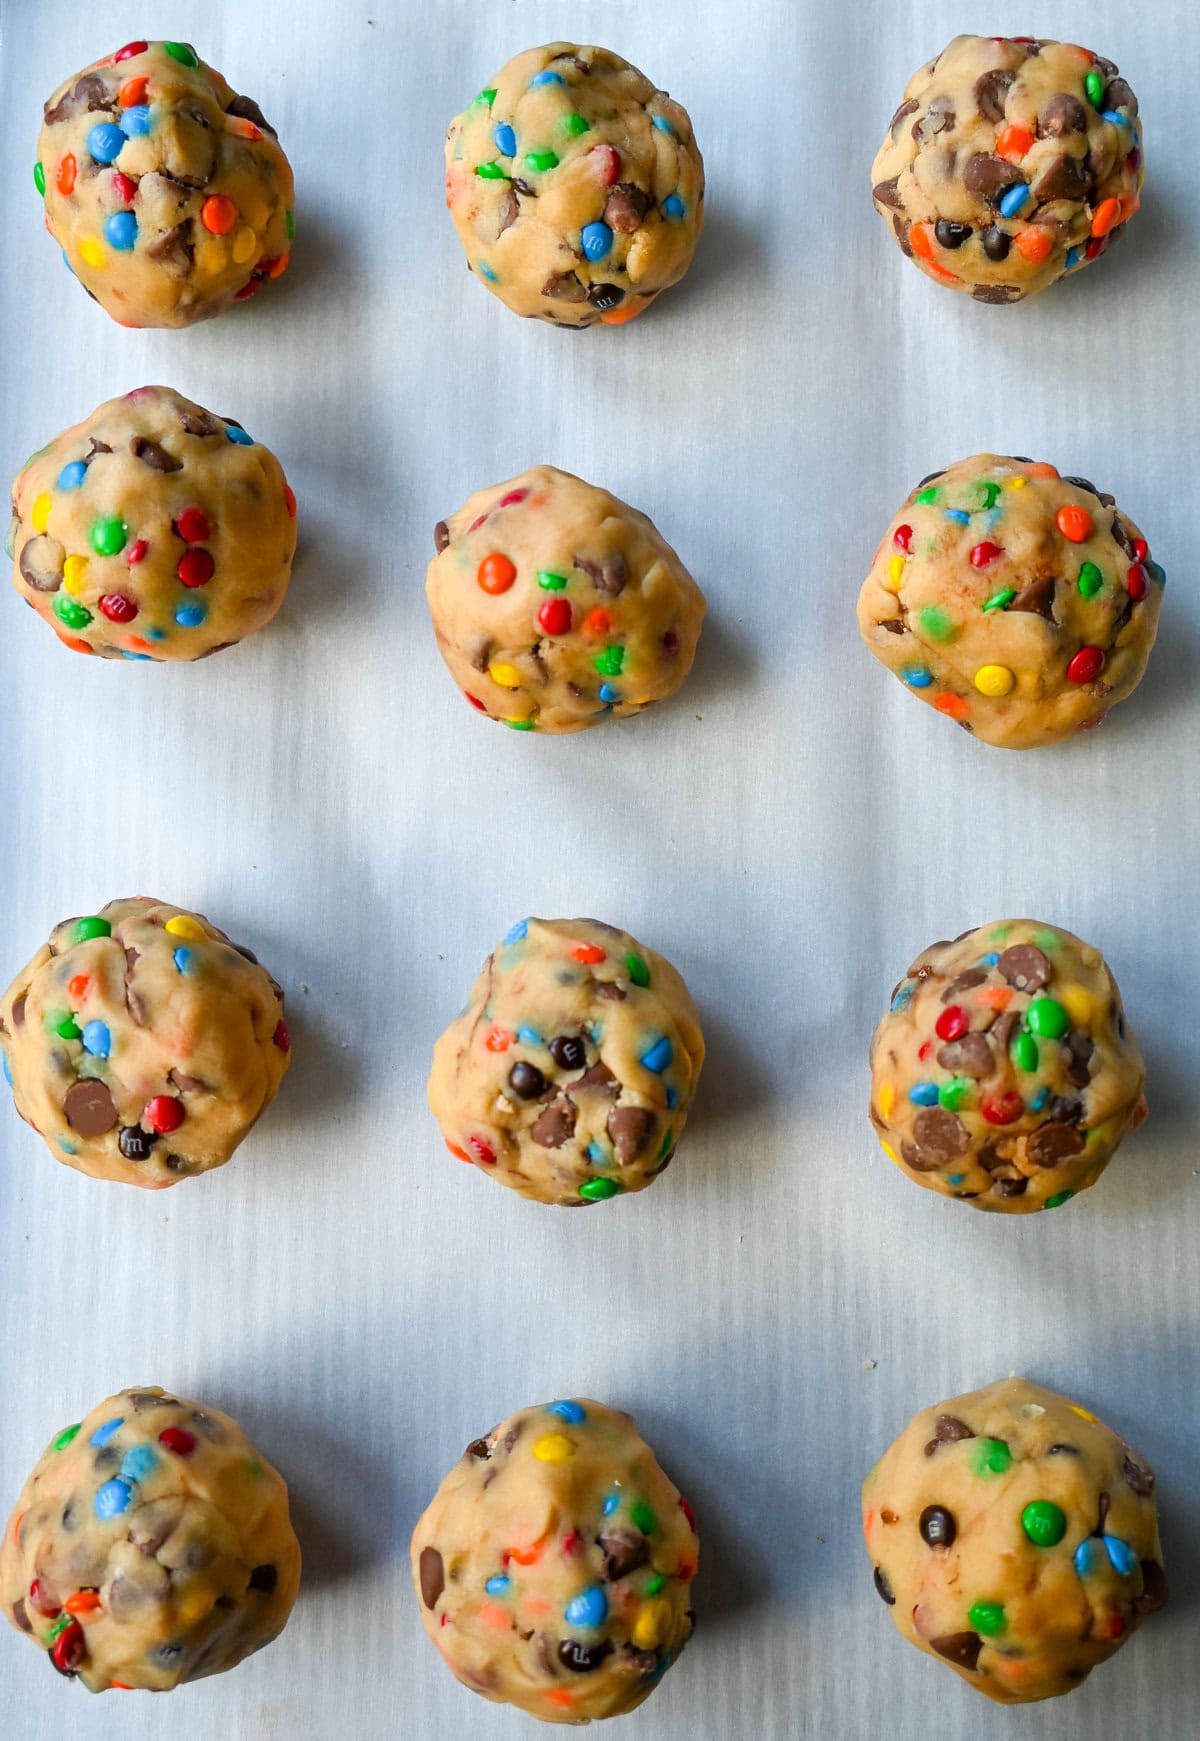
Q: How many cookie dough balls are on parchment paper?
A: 12